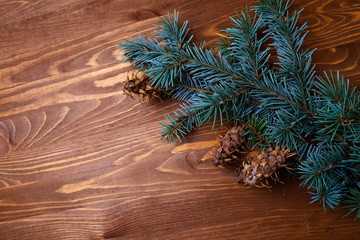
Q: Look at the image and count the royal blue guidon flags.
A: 0